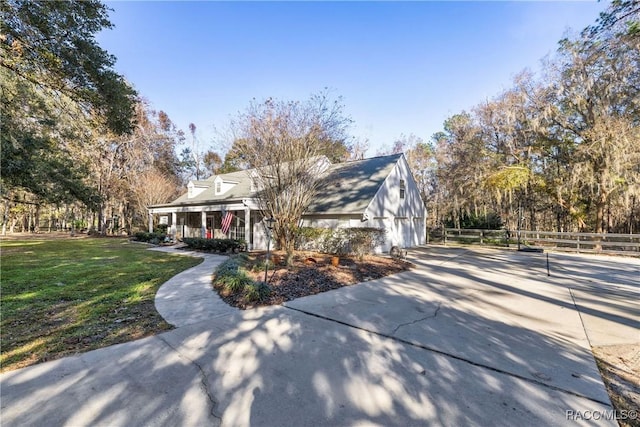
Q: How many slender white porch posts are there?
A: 4